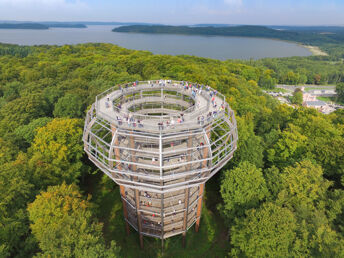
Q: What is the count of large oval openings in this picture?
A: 1